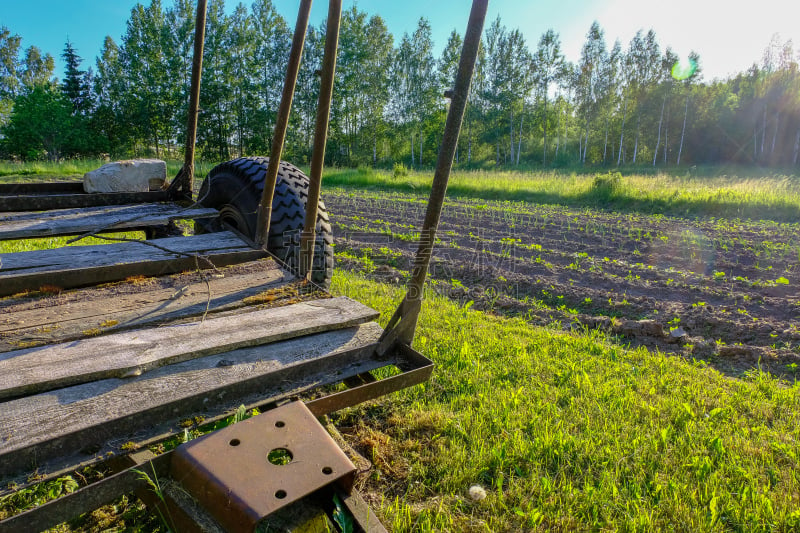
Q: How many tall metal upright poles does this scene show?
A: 4